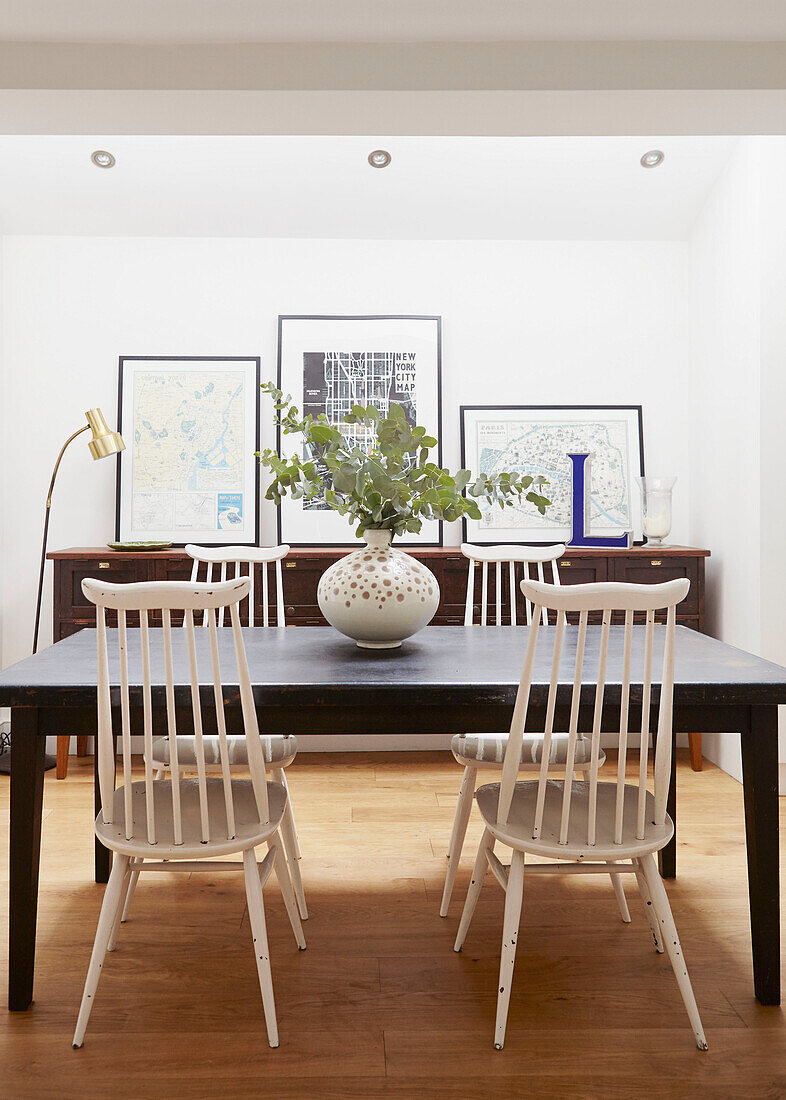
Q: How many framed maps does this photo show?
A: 3